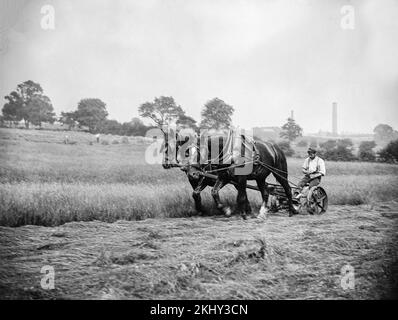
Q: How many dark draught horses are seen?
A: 2